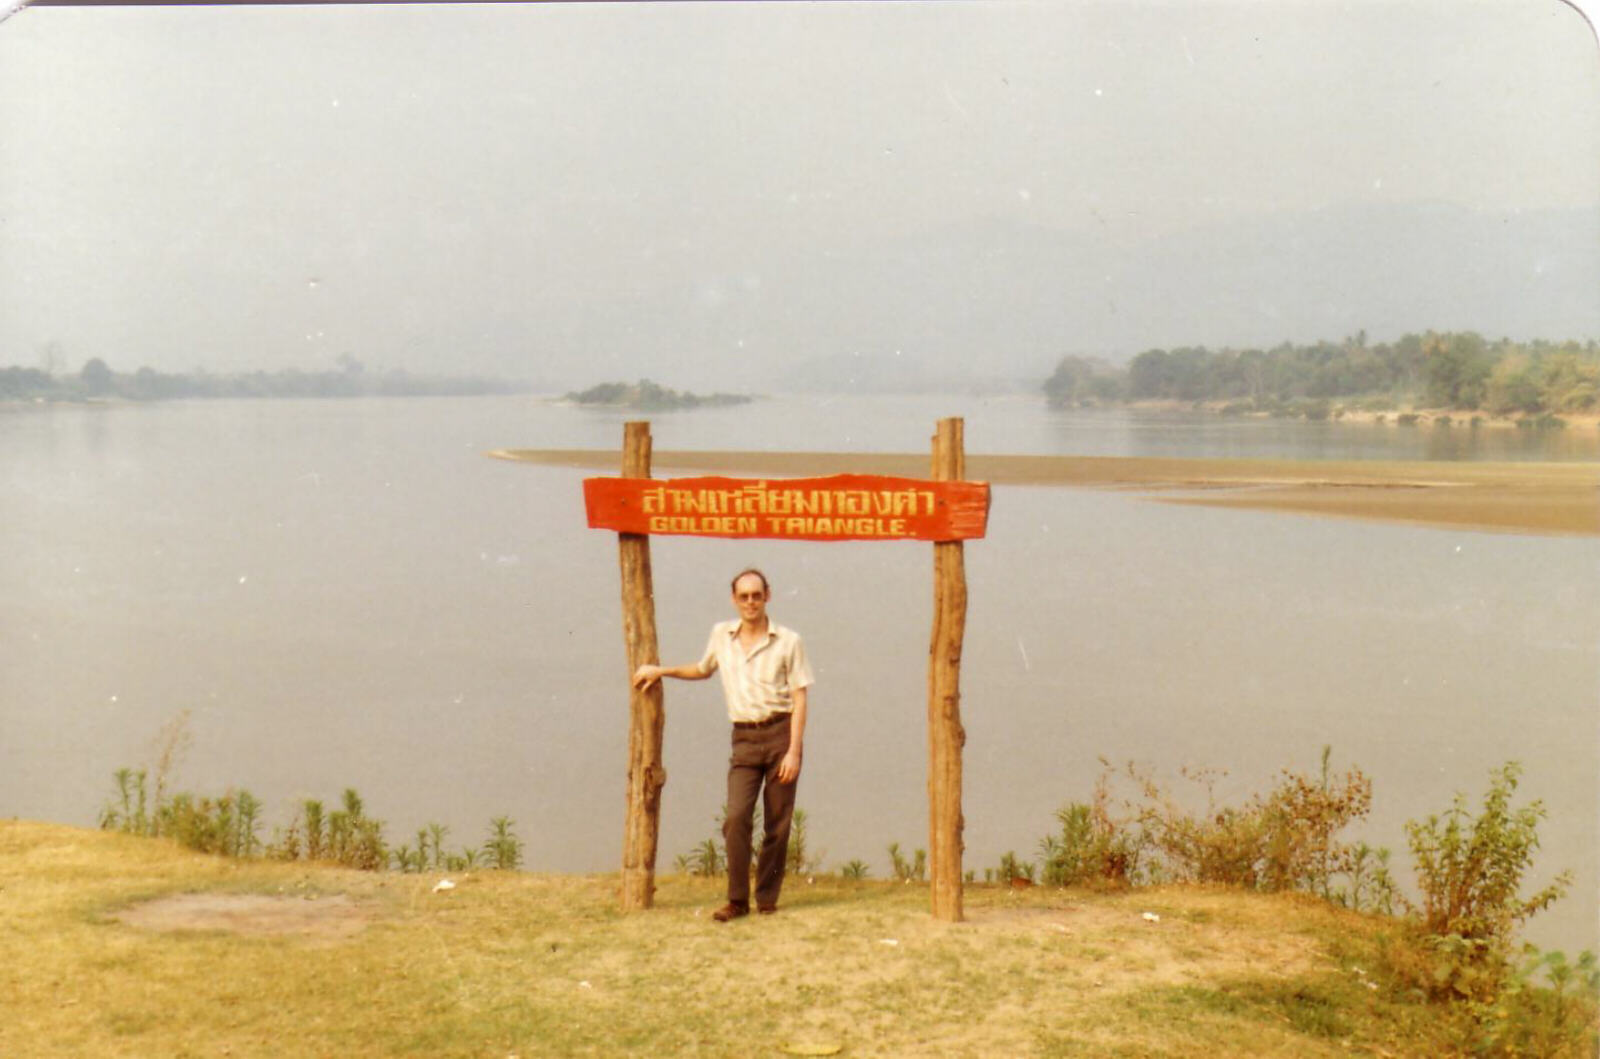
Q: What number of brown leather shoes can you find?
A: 2